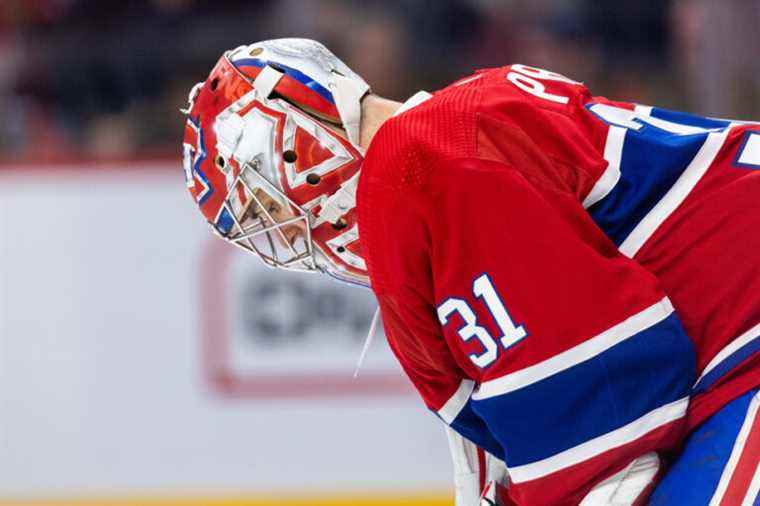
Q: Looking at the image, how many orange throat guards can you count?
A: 0